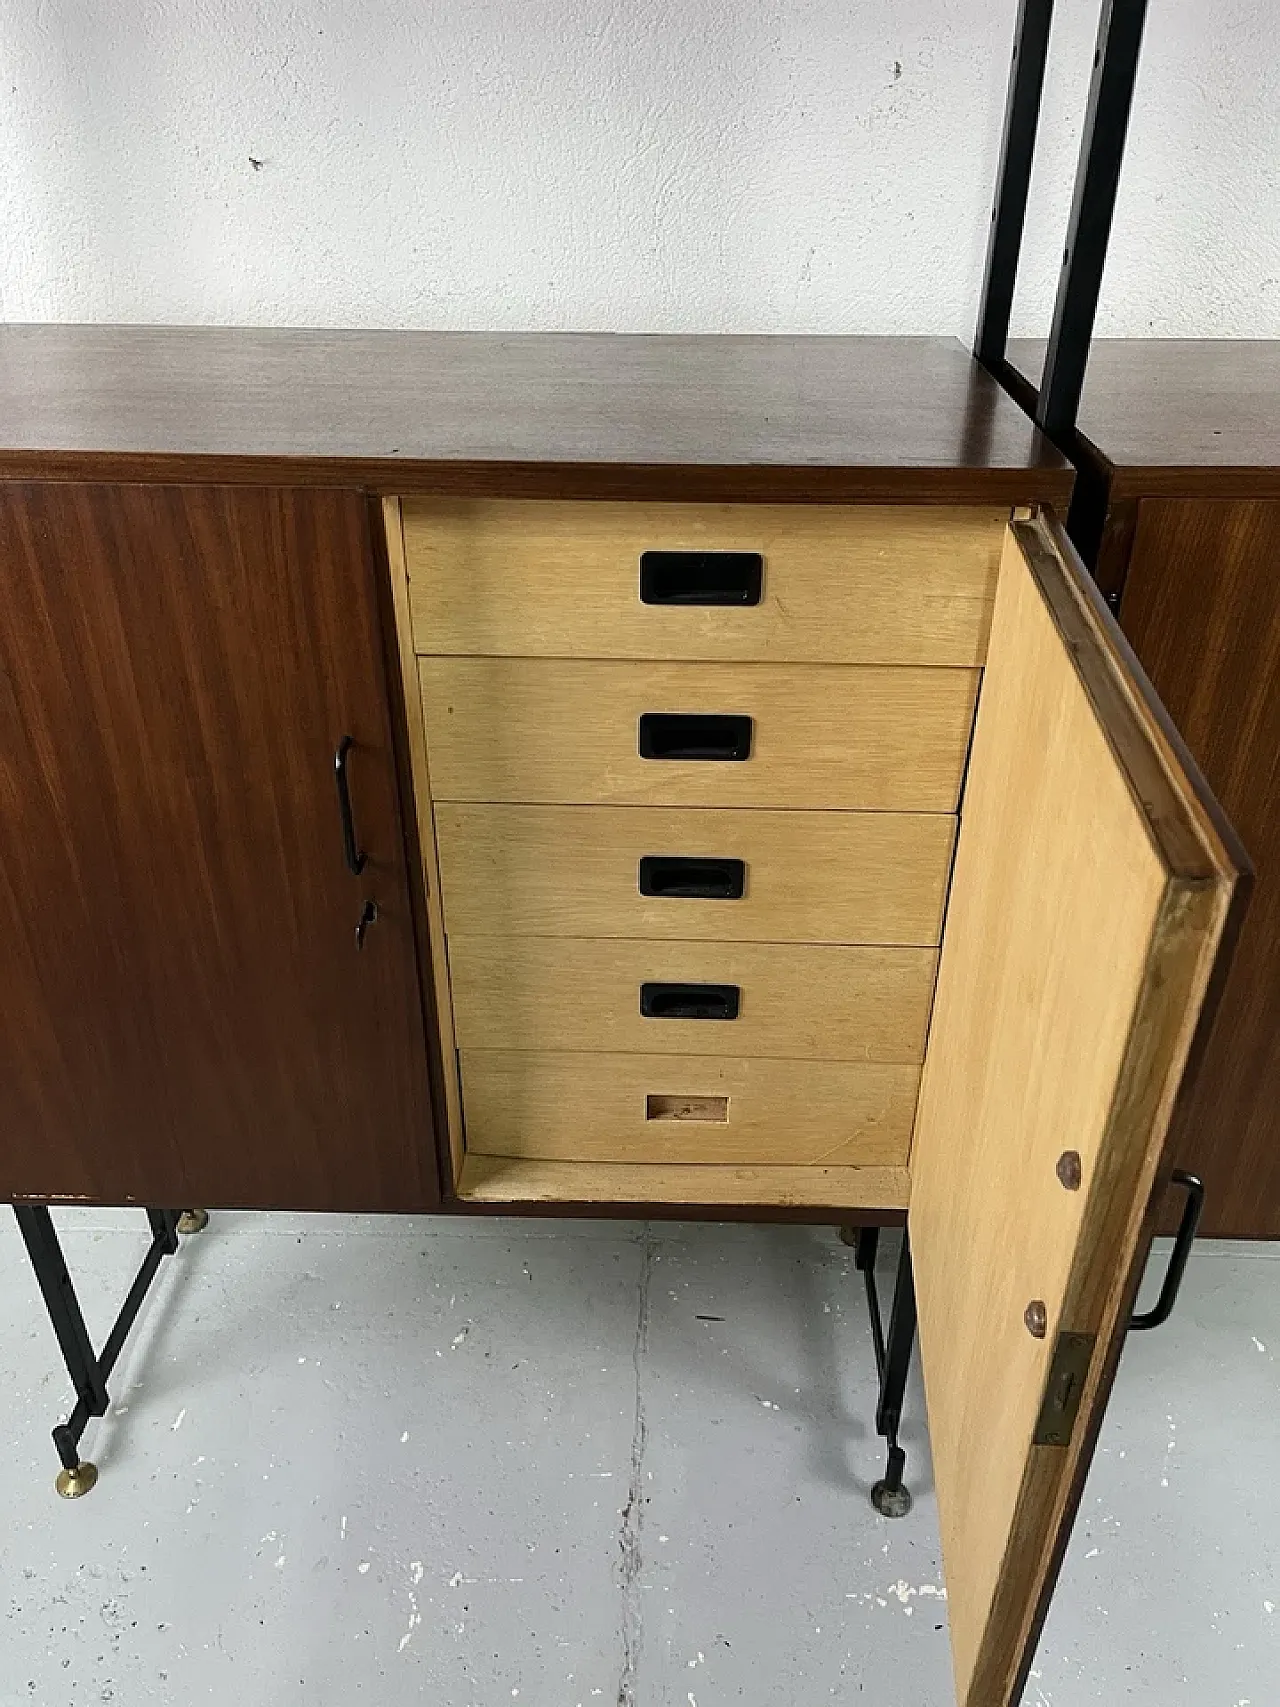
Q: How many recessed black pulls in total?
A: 4